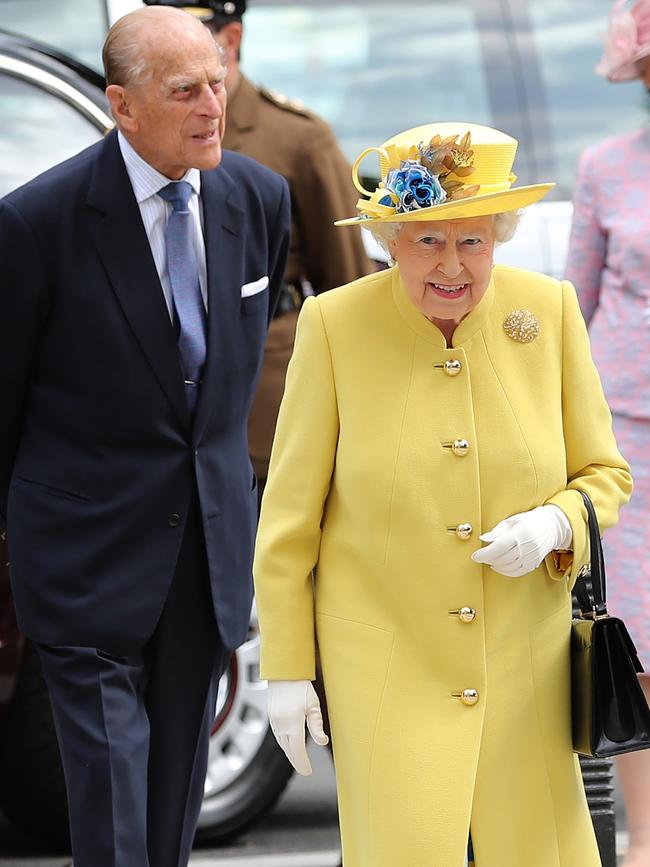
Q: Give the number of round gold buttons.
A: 5